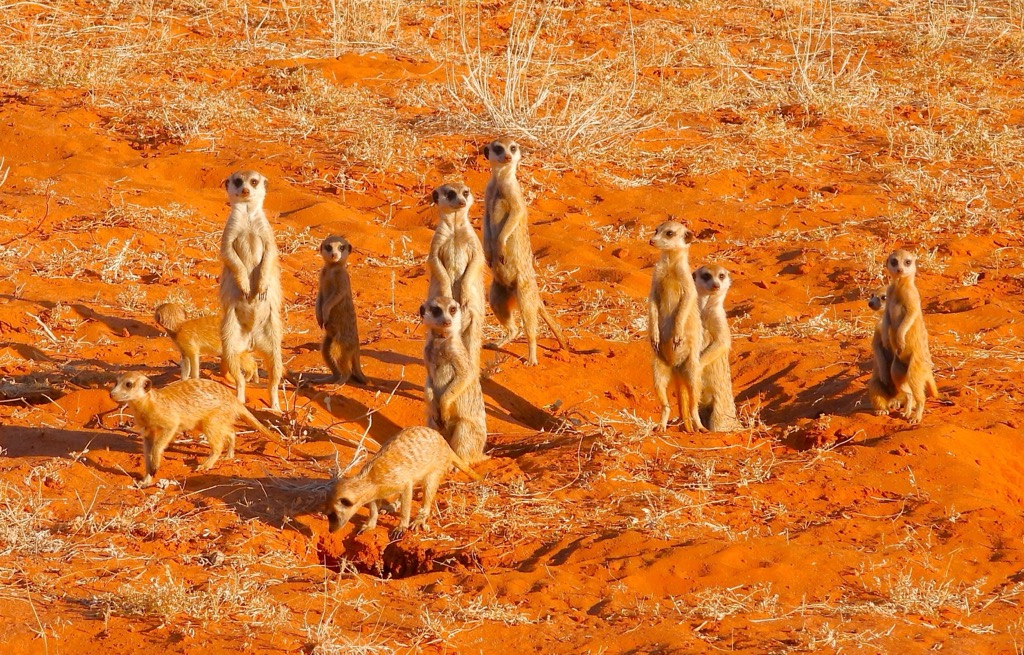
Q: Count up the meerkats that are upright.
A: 9